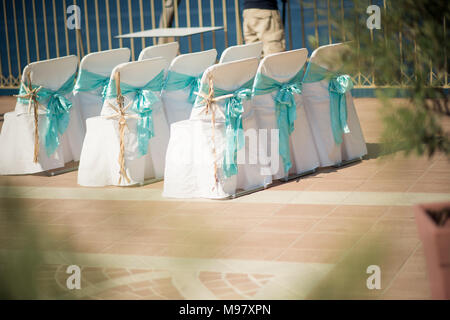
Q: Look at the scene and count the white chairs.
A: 9